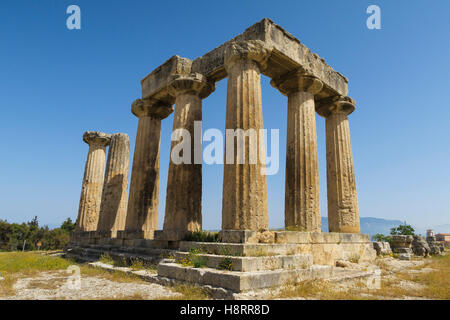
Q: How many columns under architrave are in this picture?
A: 5